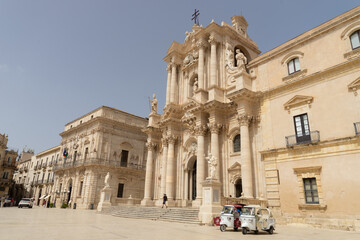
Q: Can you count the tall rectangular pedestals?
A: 2